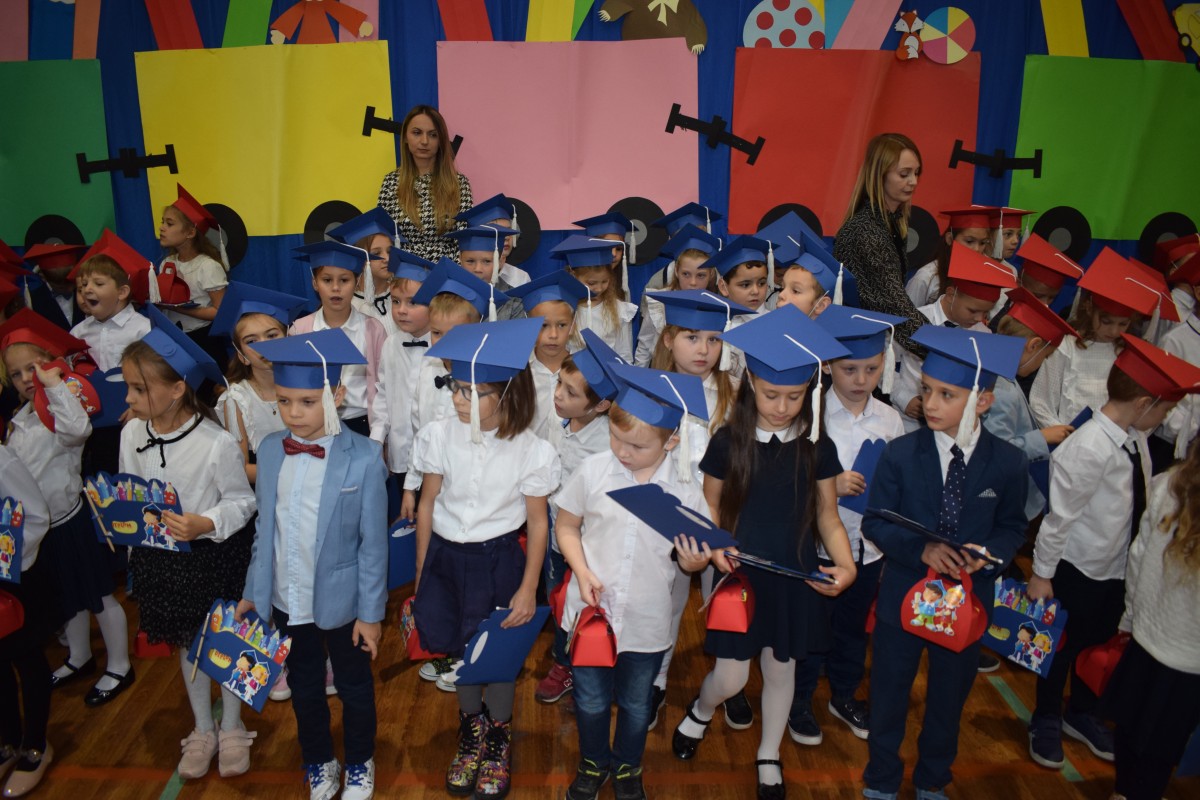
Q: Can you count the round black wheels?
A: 9